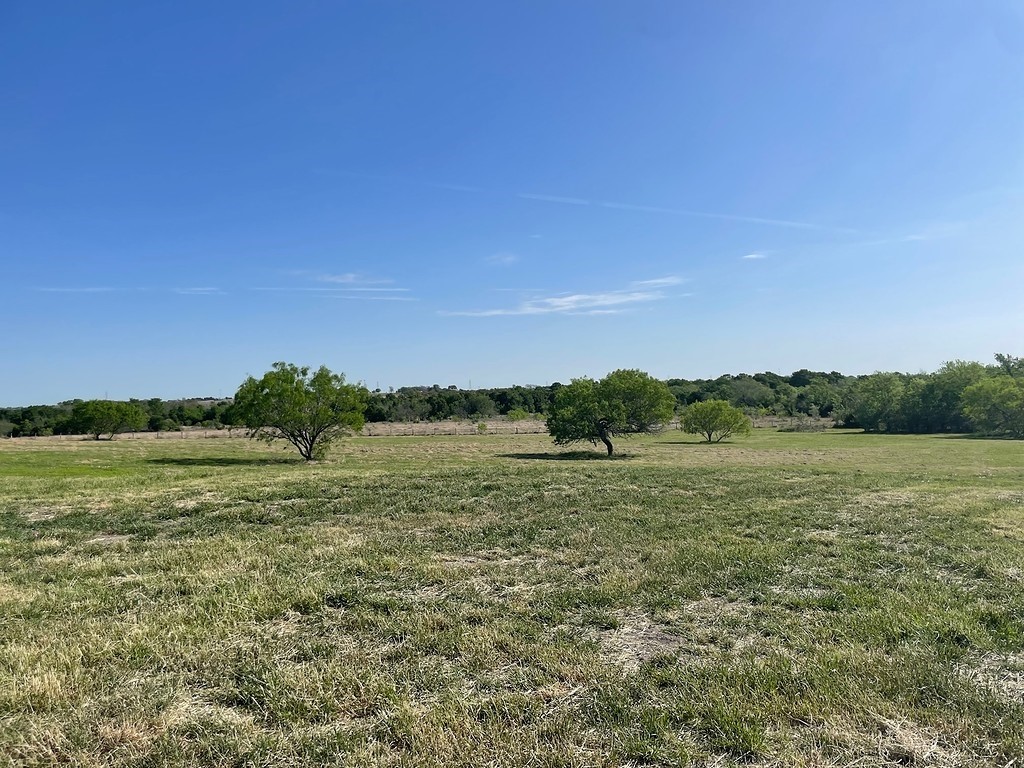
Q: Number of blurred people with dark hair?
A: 0